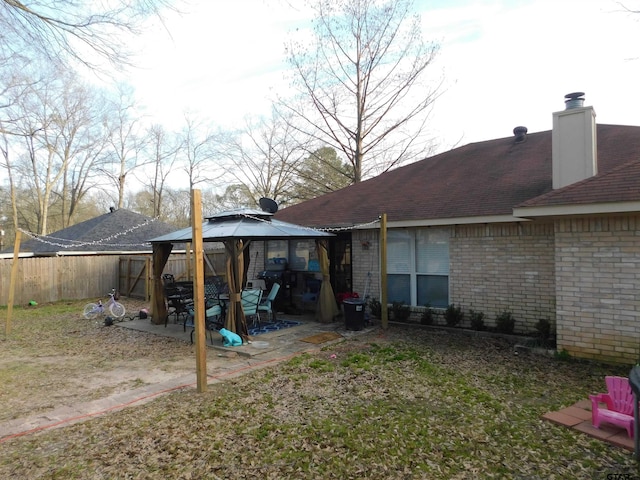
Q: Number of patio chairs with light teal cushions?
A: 3